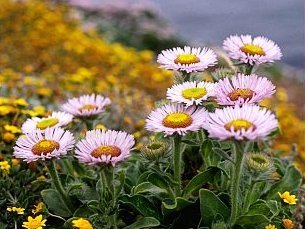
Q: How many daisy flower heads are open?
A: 10